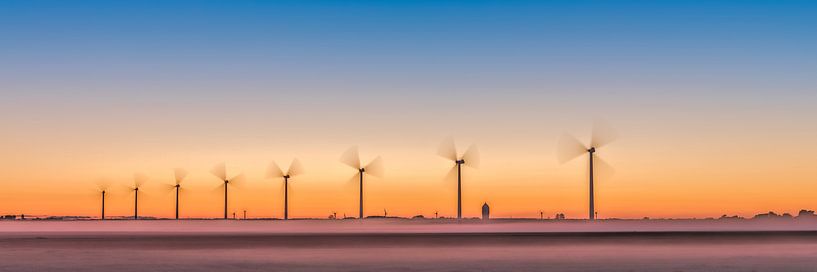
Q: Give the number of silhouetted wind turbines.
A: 8